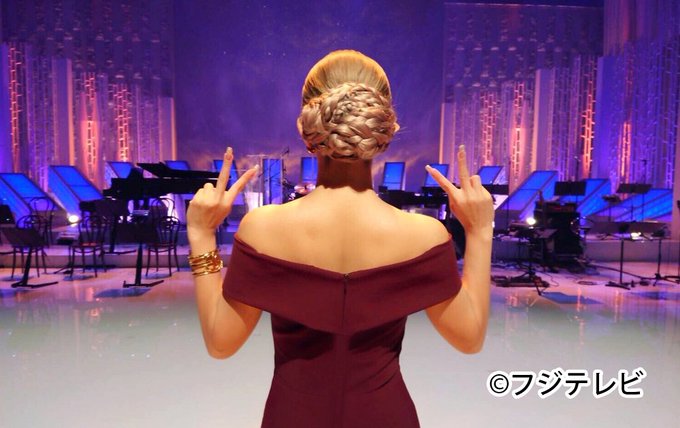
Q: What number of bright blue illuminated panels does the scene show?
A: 13